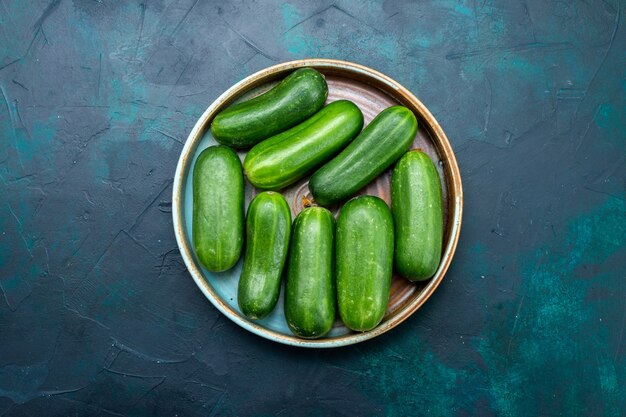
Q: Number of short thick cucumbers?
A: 8